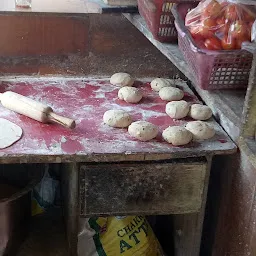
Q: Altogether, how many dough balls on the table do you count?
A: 10